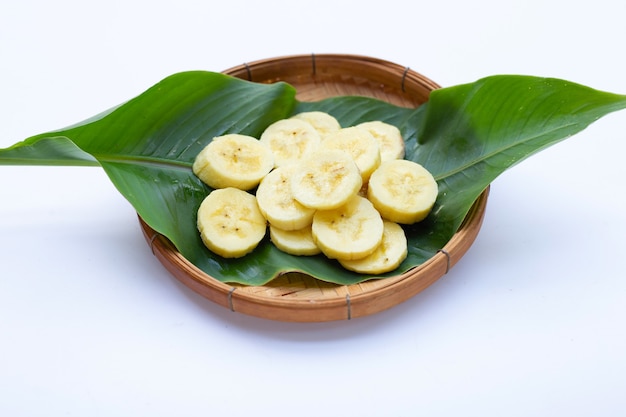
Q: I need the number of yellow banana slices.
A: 12